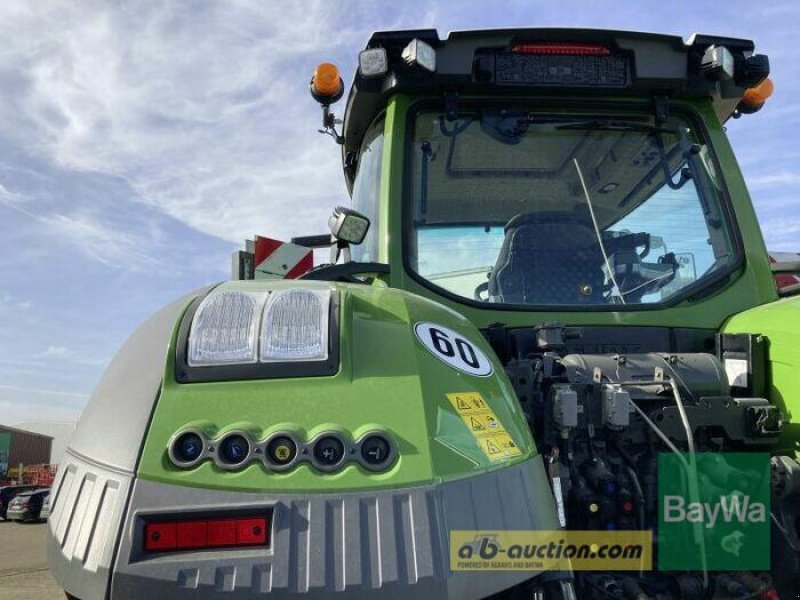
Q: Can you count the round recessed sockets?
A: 5